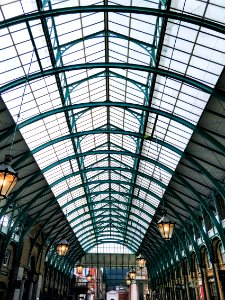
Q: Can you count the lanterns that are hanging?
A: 8